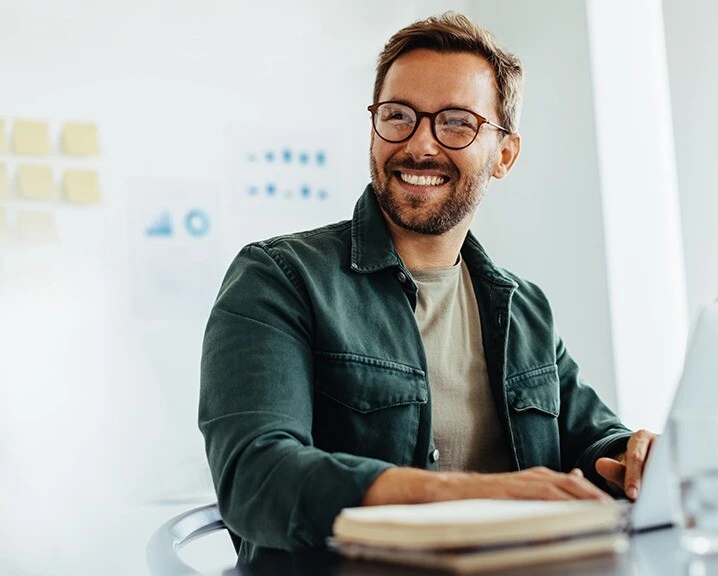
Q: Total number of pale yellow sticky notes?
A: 8